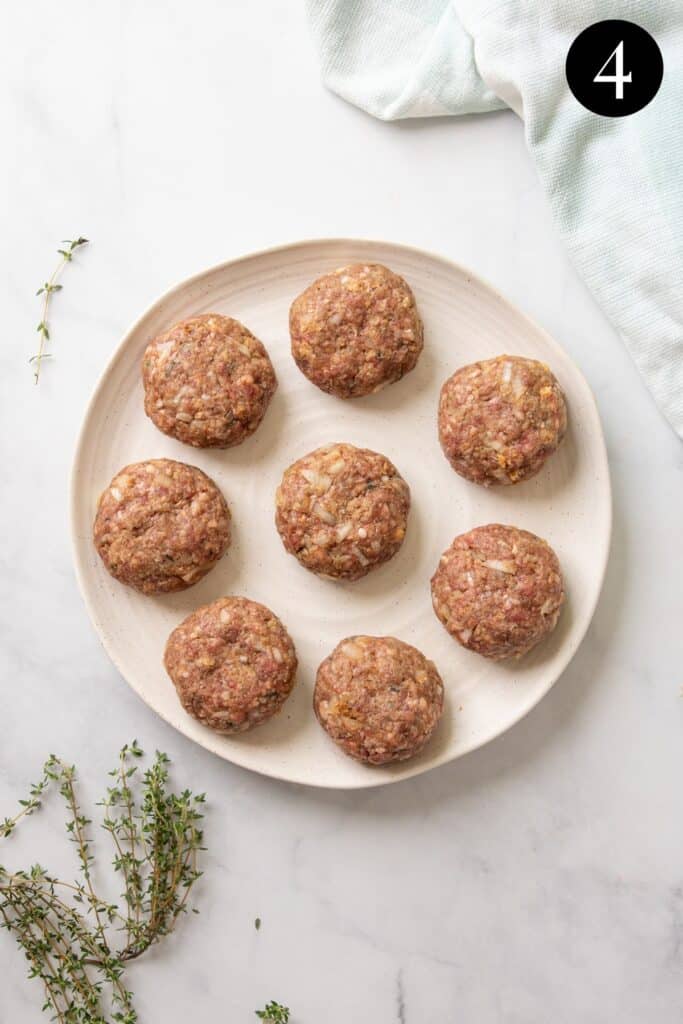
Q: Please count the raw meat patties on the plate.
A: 8